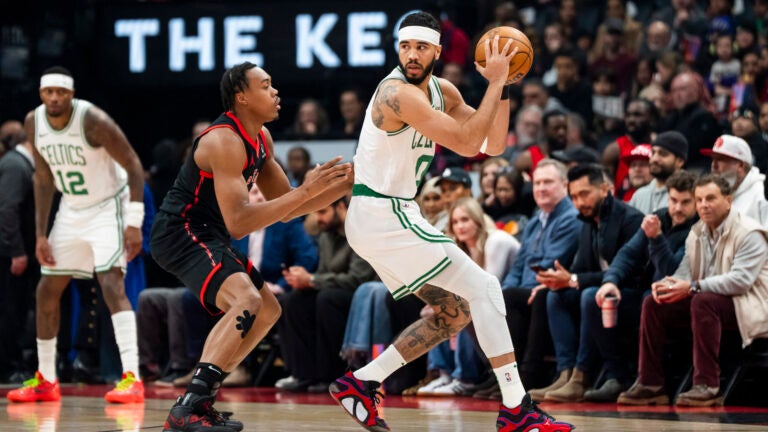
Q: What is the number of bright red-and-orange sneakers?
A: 2